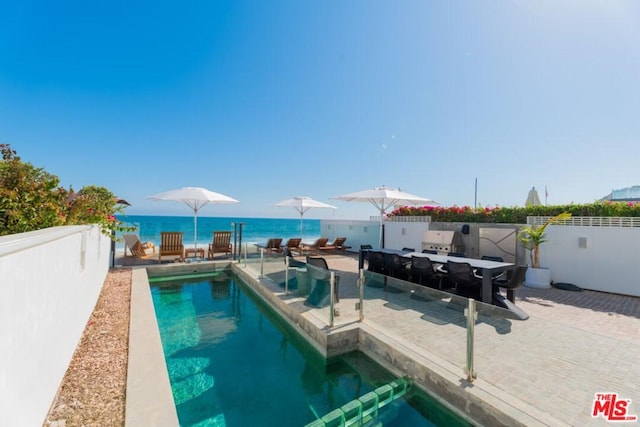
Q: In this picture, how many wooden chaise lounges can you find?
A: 4